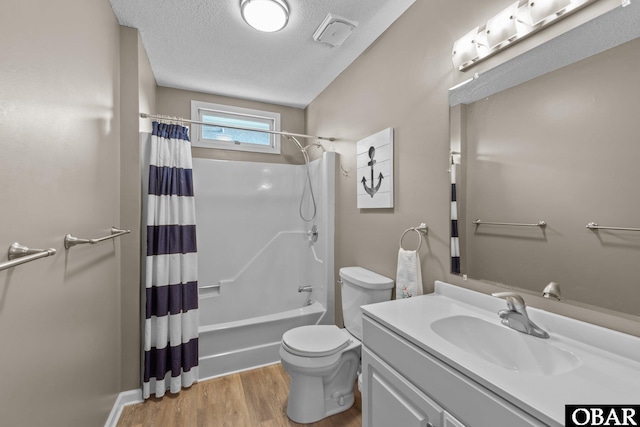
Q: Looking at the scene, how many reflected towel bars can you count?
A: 2